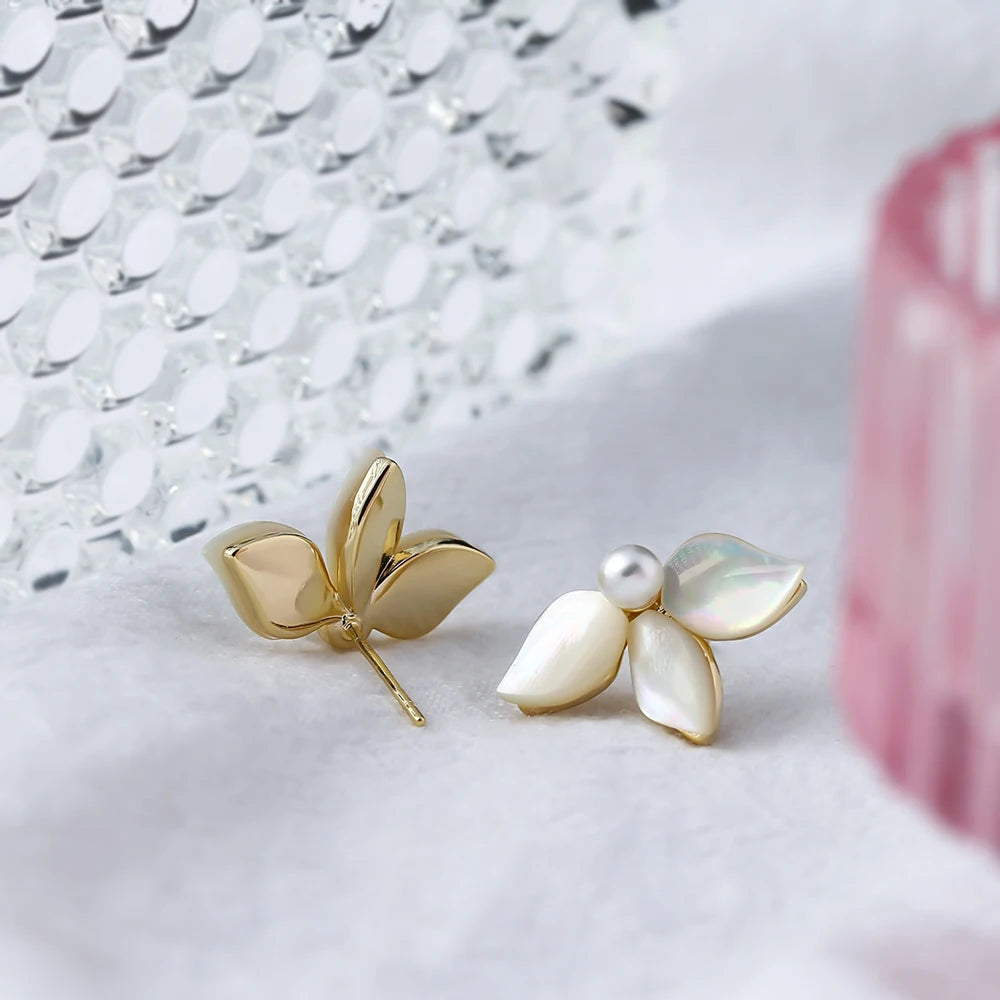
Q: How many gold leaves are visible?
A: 3